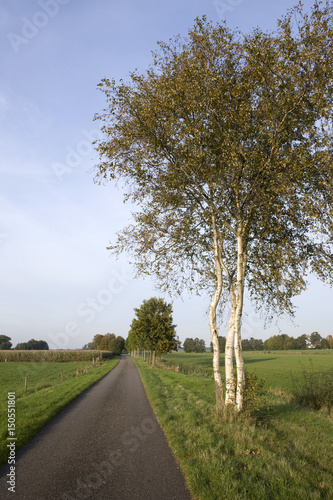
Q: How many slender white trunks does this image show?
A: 3